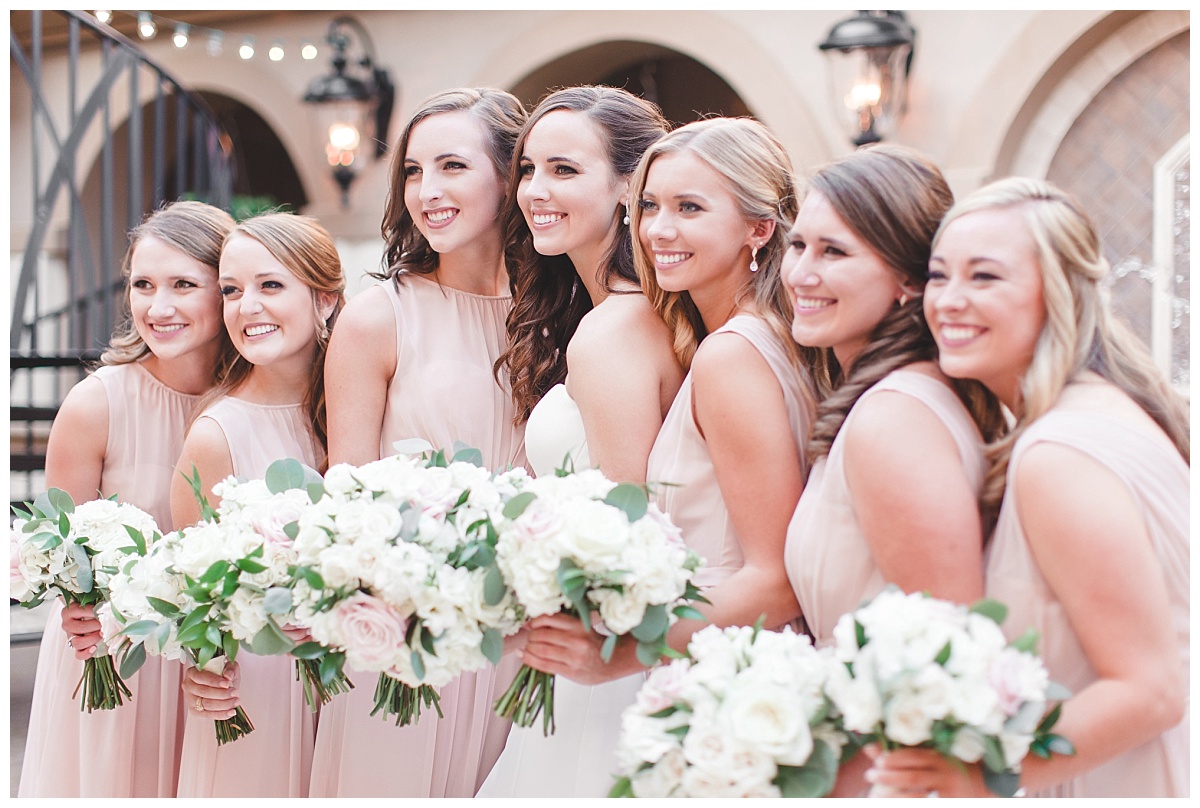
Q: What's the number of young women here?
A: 7